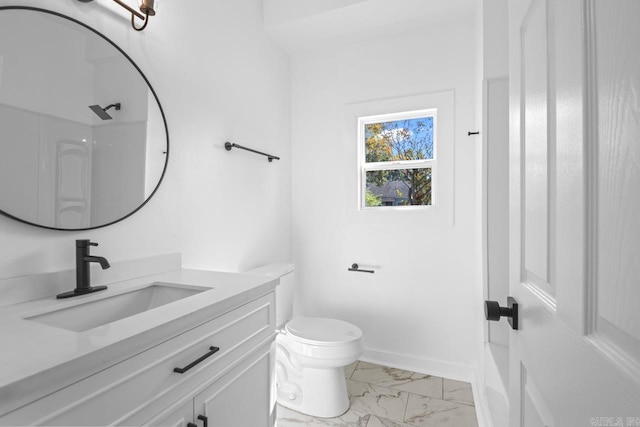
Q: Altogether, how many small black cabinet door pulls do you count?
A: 2